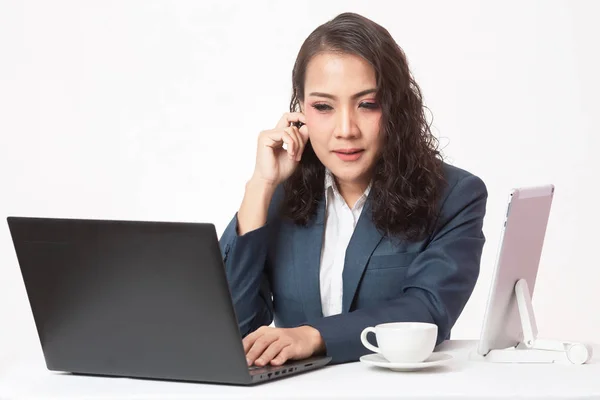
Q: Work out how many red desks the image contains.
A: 0